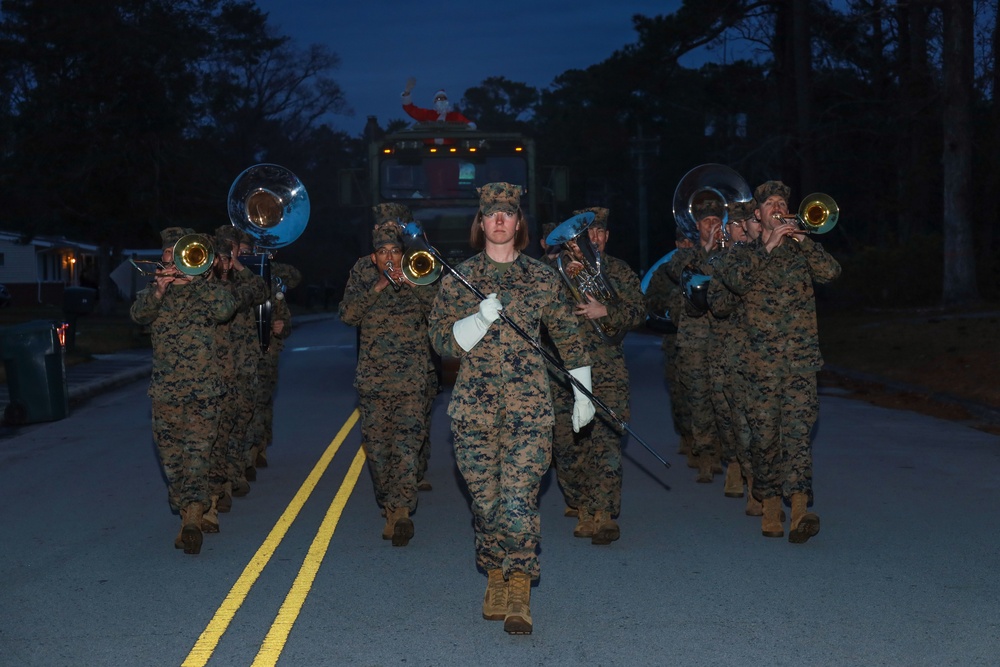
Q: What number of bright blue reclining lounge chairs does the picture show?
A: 0